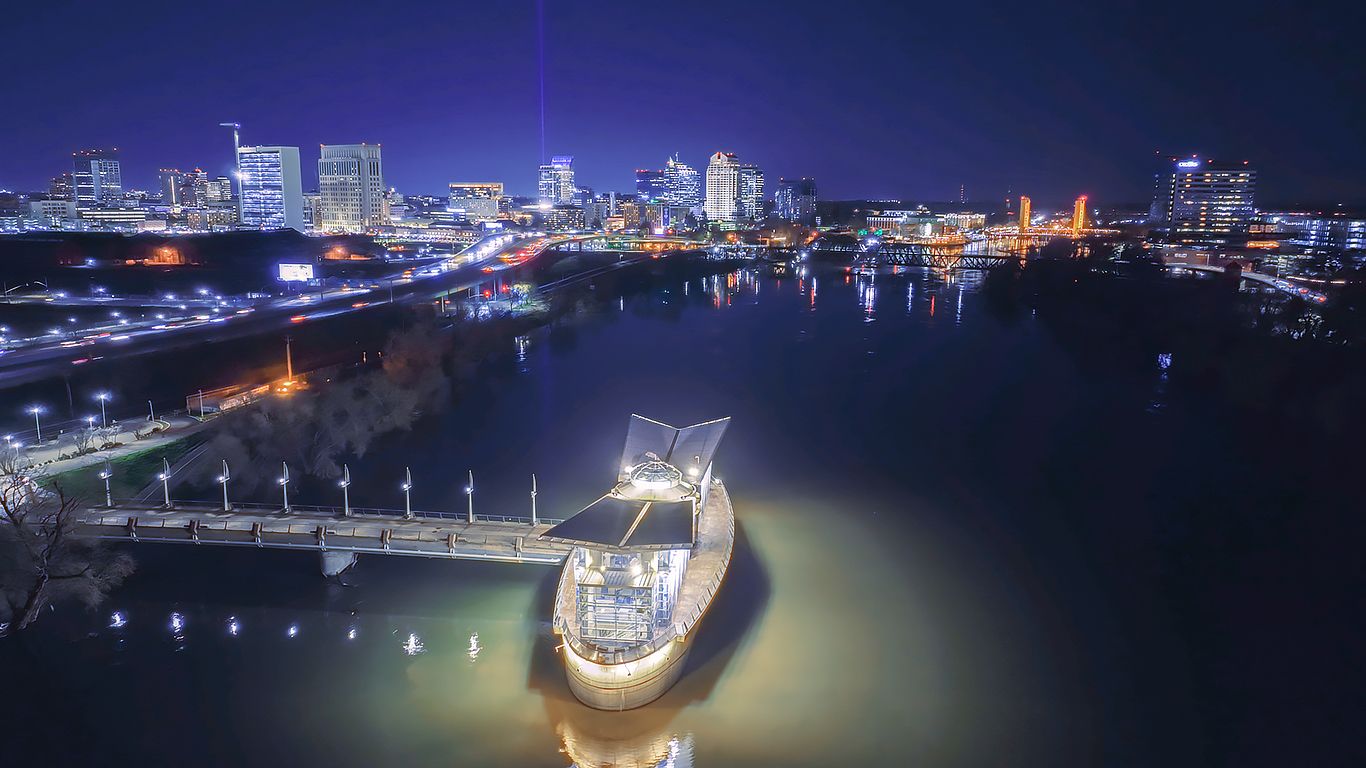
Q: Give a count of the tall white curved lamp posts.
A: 8